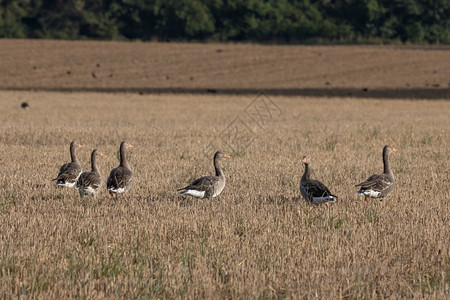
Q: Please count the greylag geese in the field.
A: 6